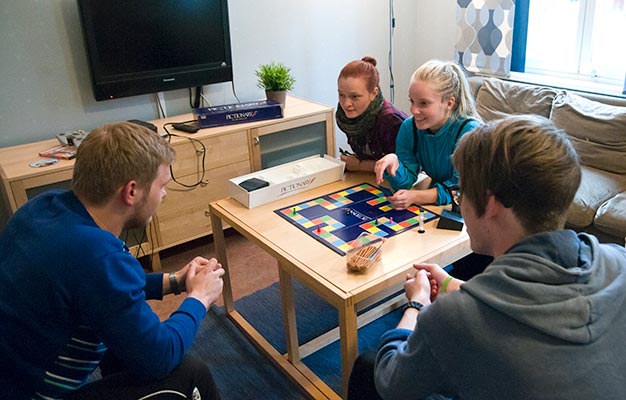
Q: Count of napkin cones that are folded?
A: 0